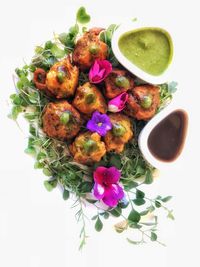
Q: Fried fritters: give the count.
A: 8